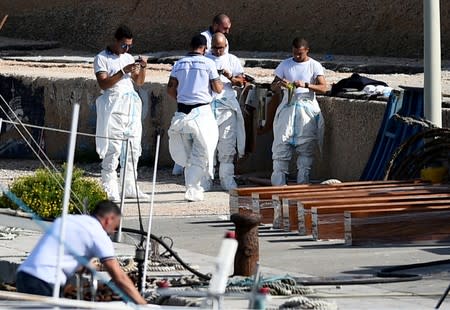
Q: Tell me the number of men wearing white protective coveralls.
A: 4